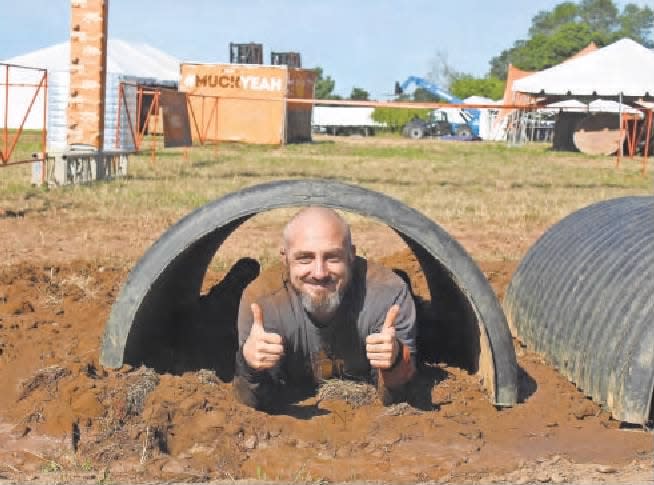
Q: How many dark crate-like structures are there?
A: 2